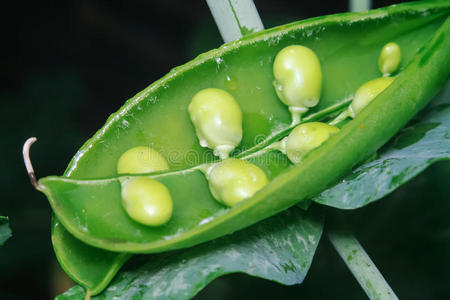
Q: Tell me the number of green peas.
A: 8